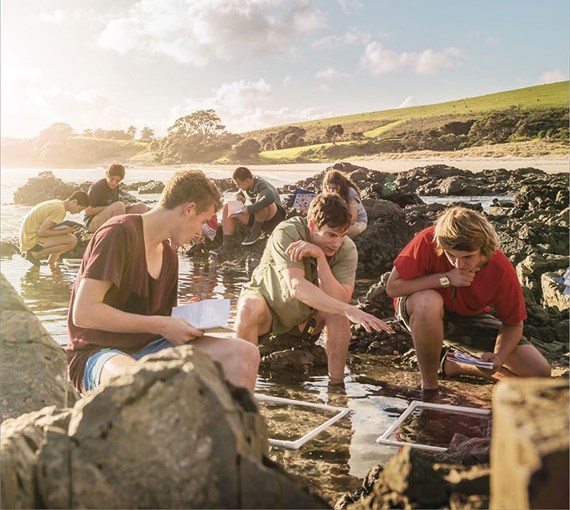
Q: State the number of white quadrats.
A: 2